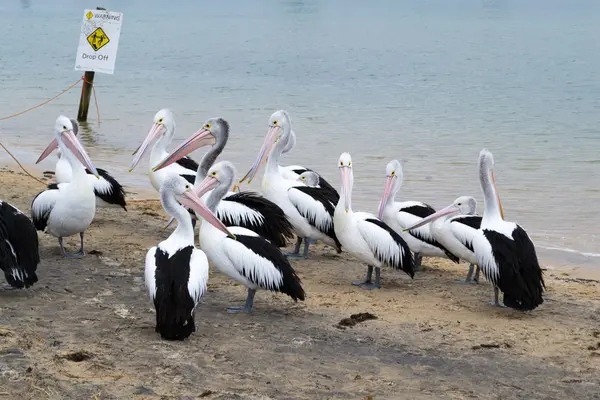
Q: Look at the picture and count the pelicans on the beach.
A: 14